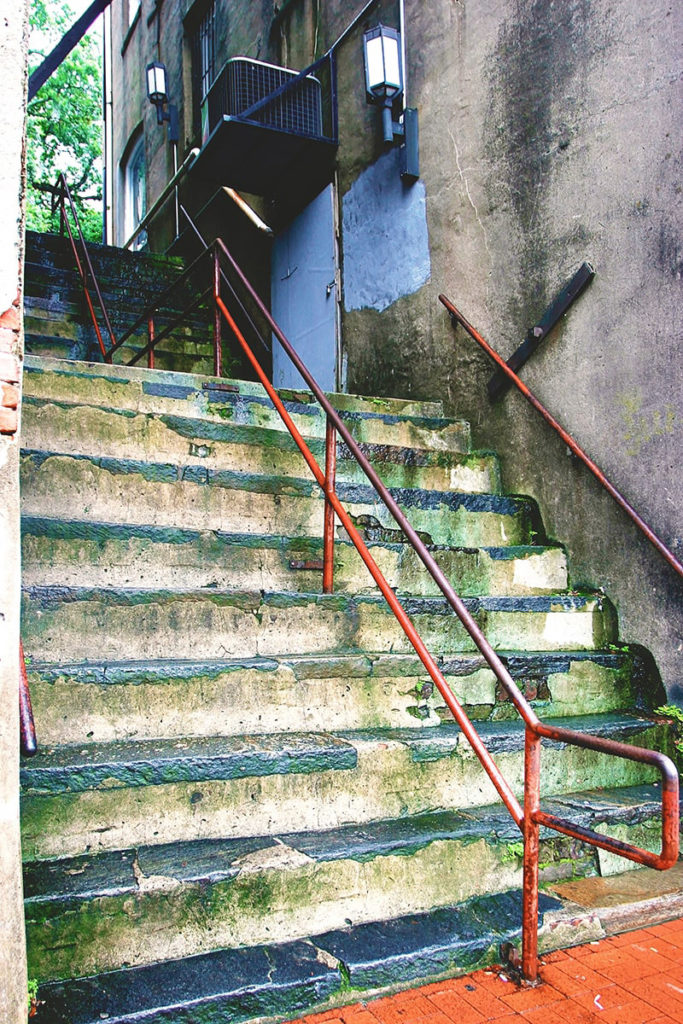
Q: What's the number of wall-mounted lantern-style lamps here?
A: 2